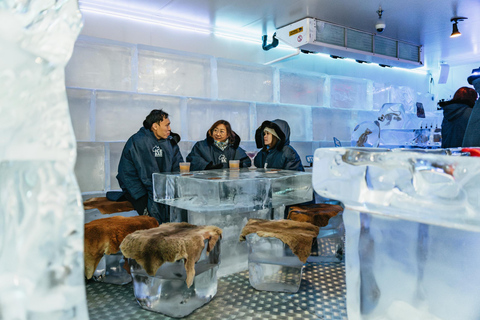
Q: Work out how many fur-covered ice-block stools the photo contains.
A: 5